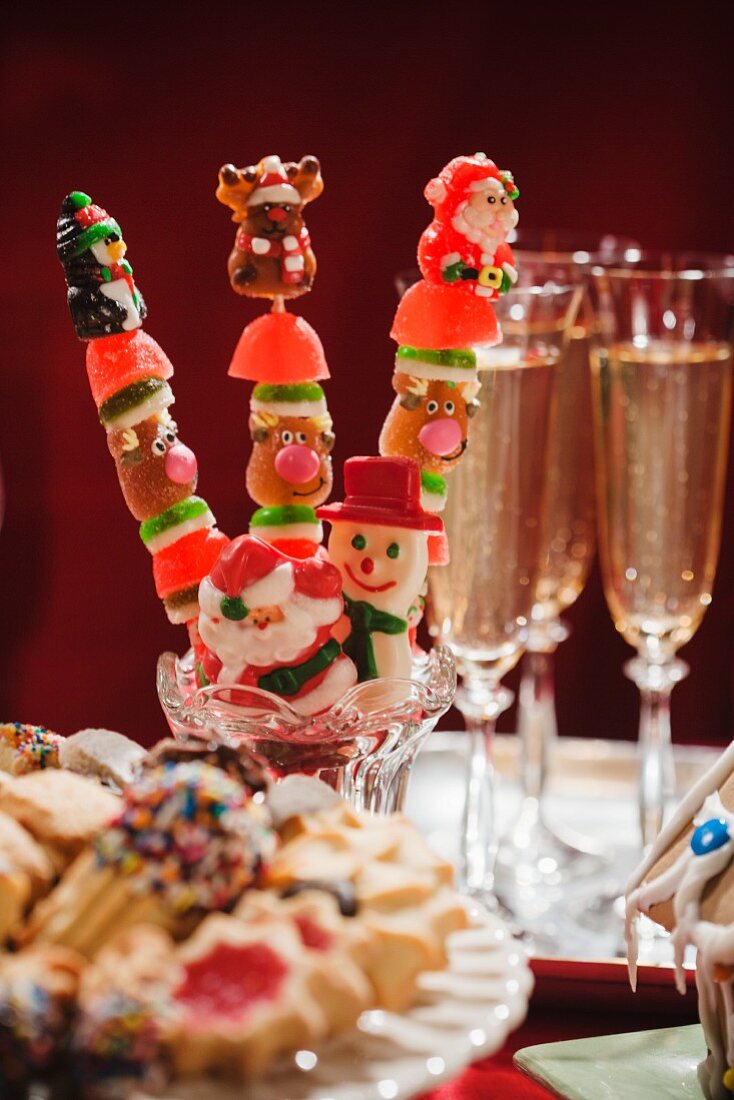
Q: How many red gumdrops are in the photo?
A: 6